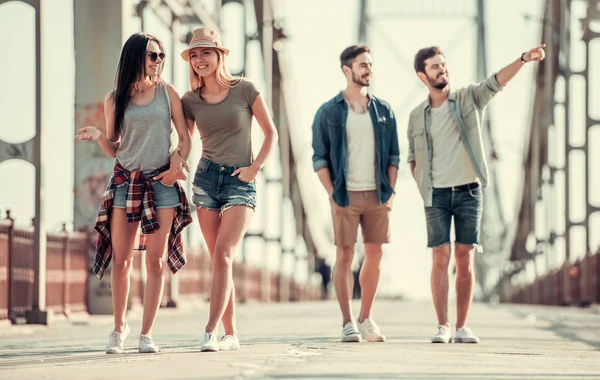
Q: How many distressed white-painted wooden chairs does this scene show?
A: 0